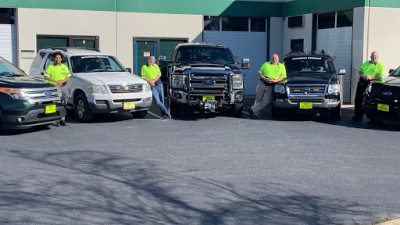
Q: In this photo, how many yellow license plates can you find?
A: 5